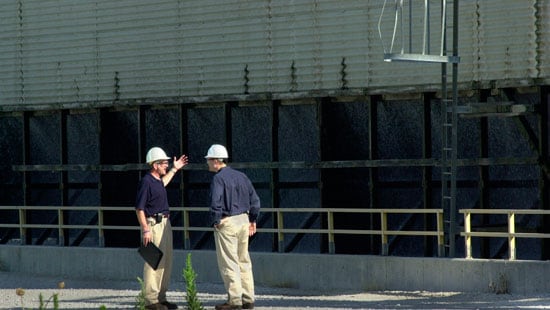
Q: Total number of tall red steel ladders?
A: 0